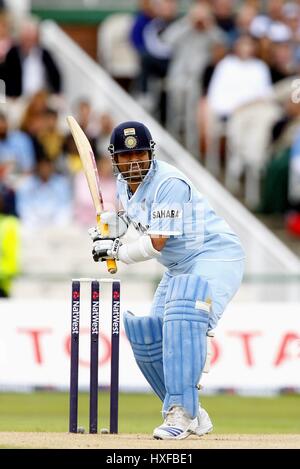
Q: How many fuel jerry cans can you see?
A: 0